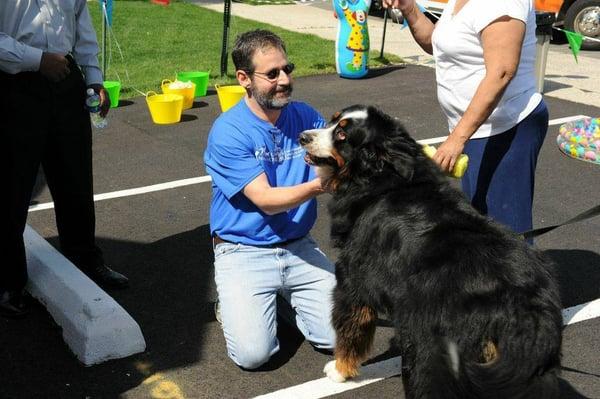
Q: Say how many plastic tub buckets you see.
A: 5